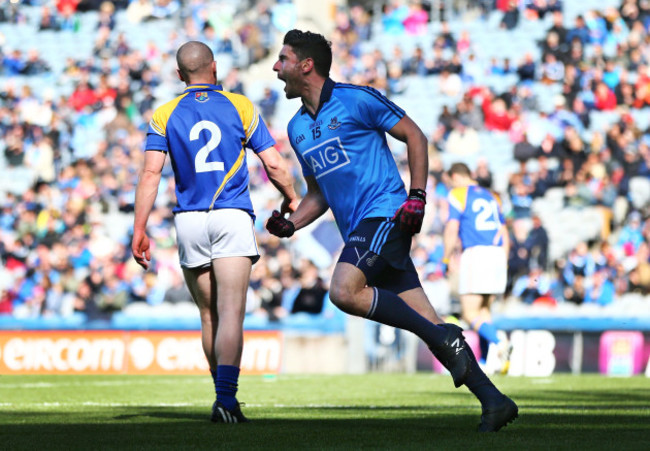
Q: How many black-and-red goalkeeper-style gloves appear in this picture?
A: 2